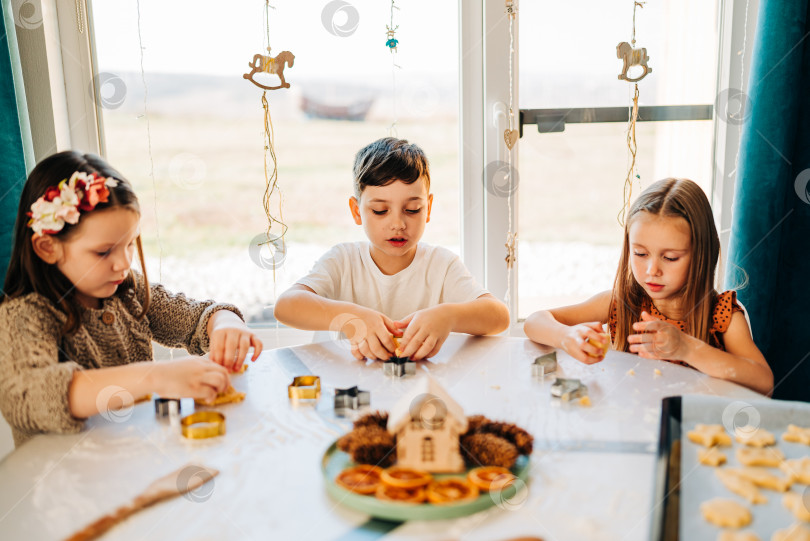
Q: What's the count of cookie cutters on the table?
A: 7